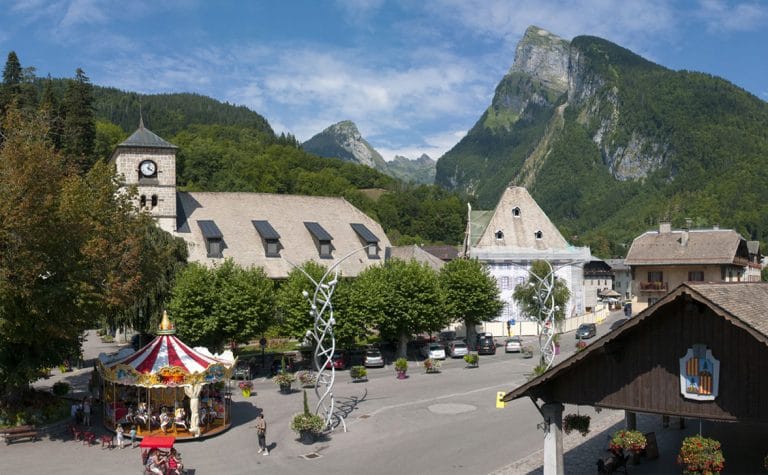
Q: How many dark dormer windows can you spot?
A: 4